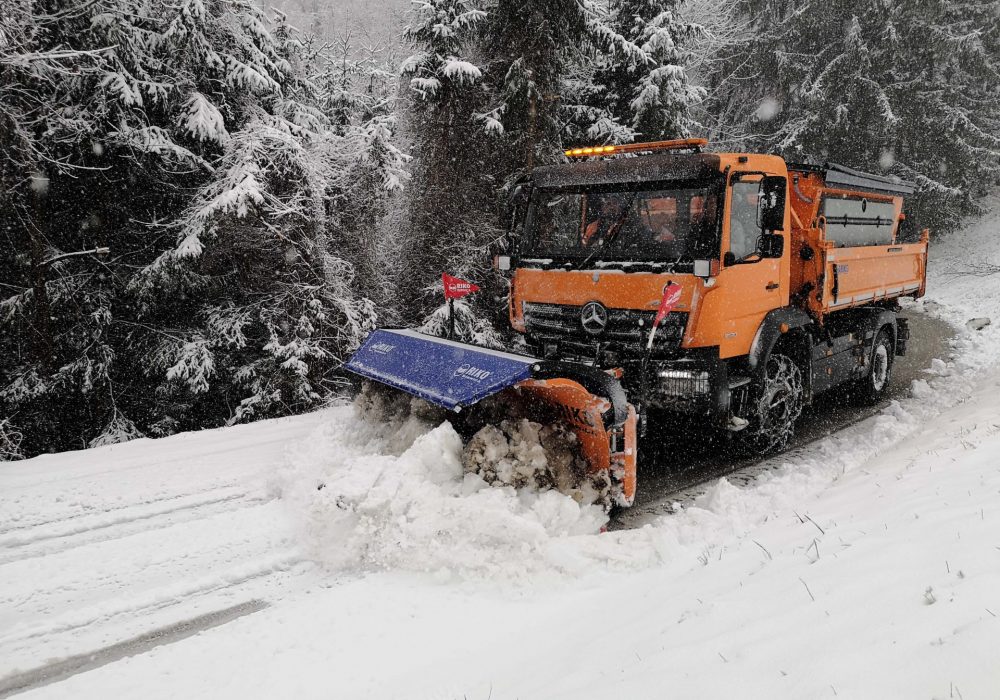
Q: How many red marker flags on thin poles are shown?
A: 2